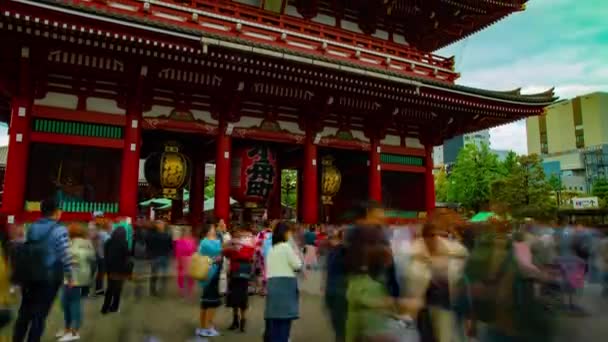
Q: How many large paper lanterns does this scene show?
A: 3